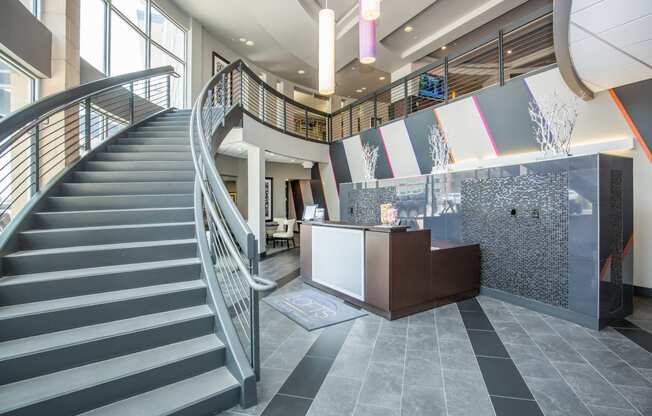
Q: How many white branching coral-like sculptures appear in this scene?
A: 3